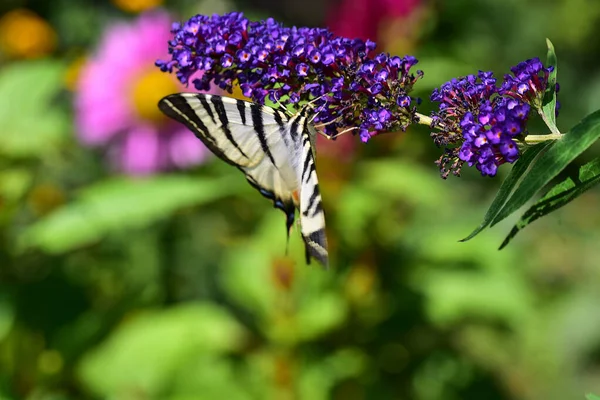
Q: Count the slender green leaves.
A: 4